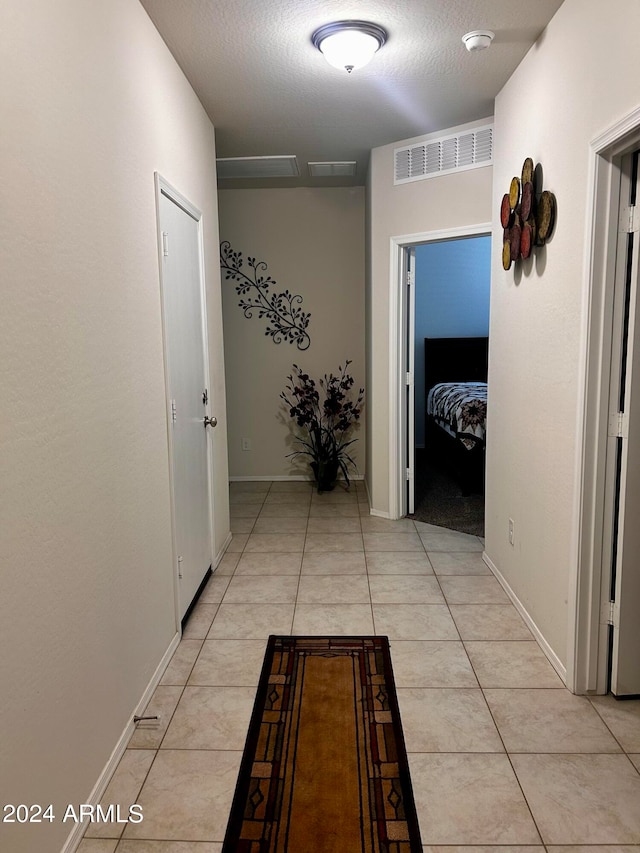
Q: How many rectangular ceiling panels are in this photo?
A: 2